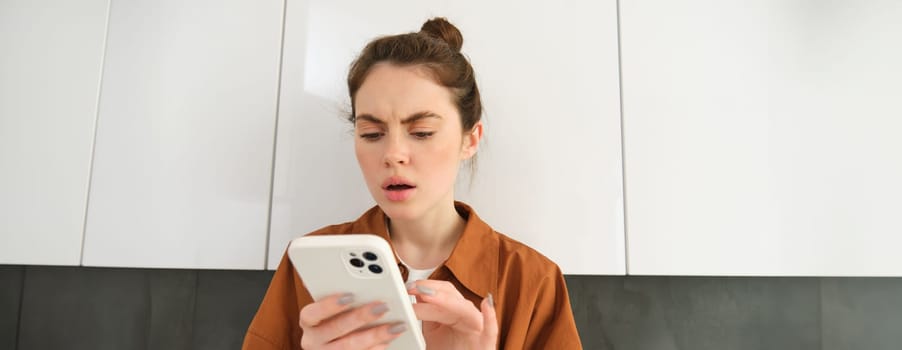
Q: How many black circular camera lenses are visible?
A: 3